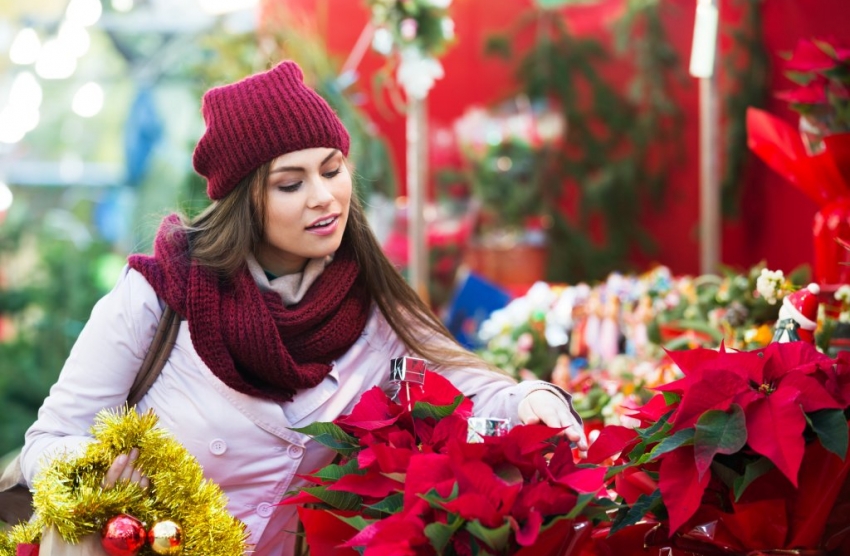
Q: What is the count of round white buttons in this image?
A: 3